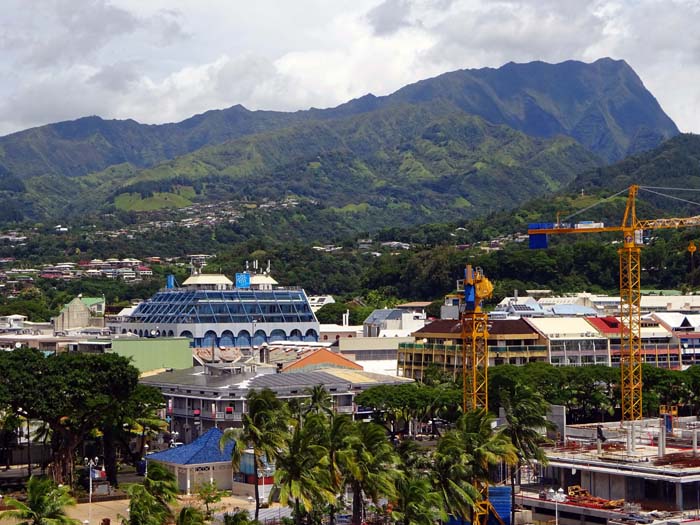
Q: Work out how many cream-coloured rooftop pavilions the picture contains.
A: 2